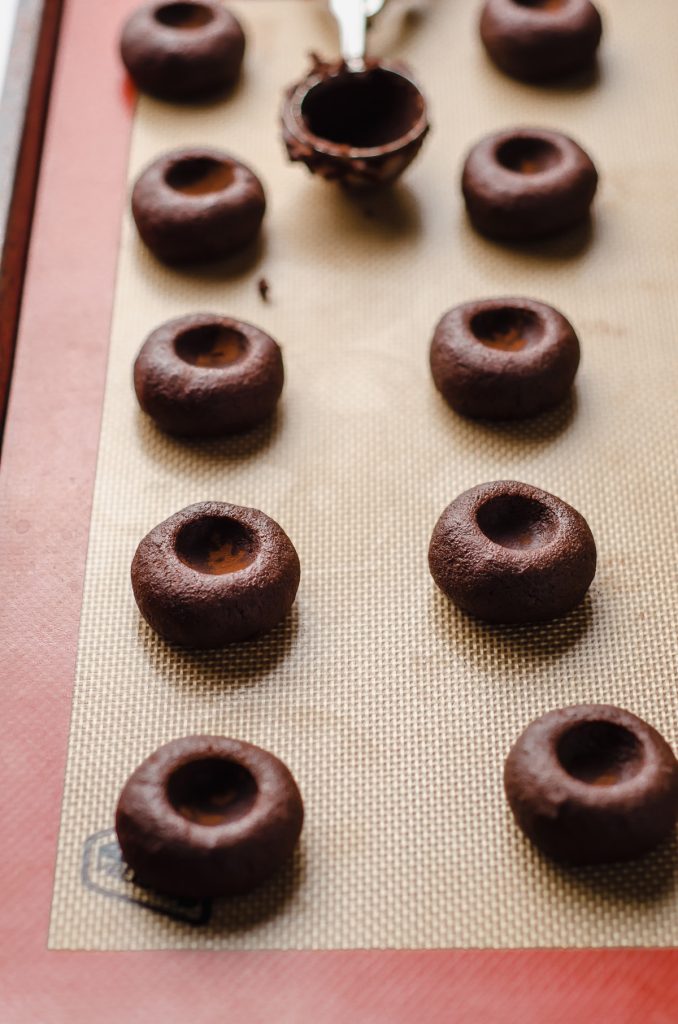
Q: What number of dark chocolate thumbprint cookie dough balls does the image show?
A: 10